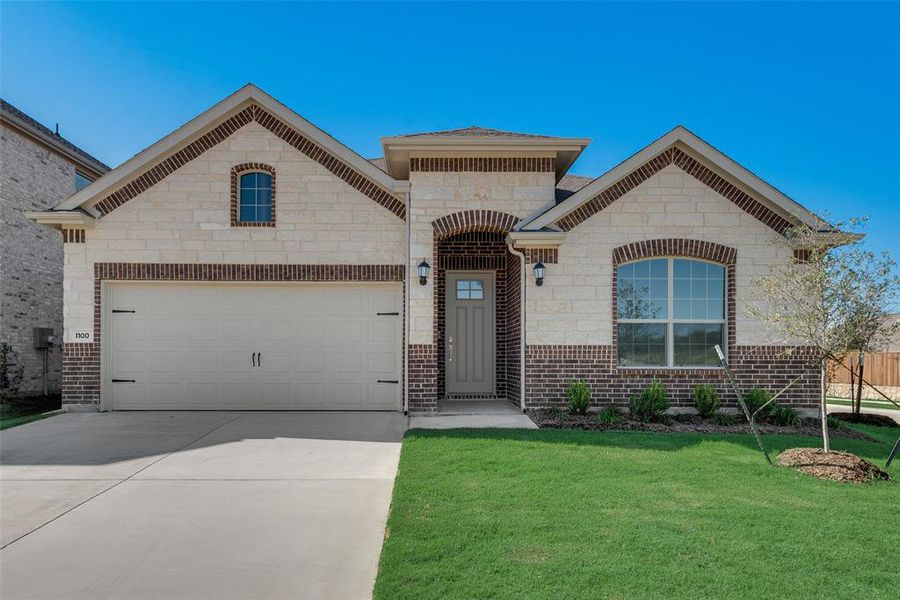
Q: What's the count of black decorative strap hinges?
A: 4